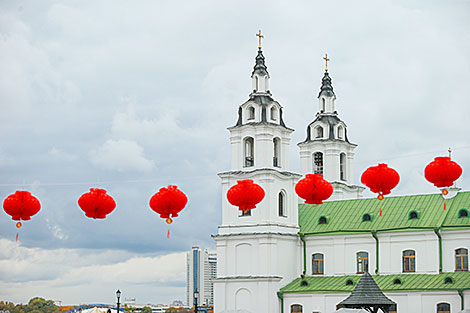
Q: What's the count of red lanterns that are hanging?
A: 7